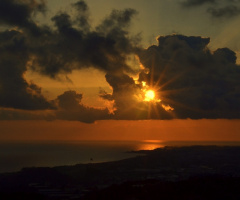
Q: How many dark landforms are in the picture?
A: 1